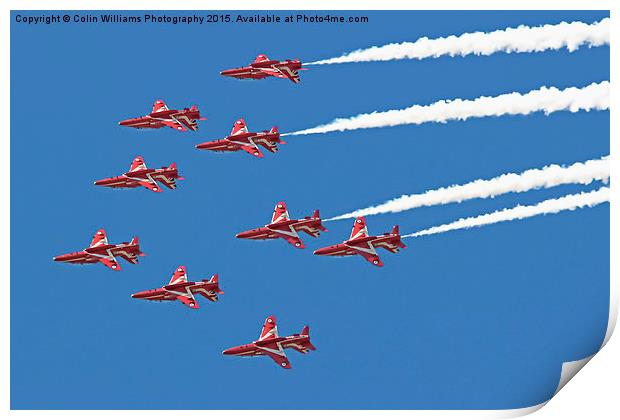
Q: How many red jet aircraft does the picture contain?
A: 9